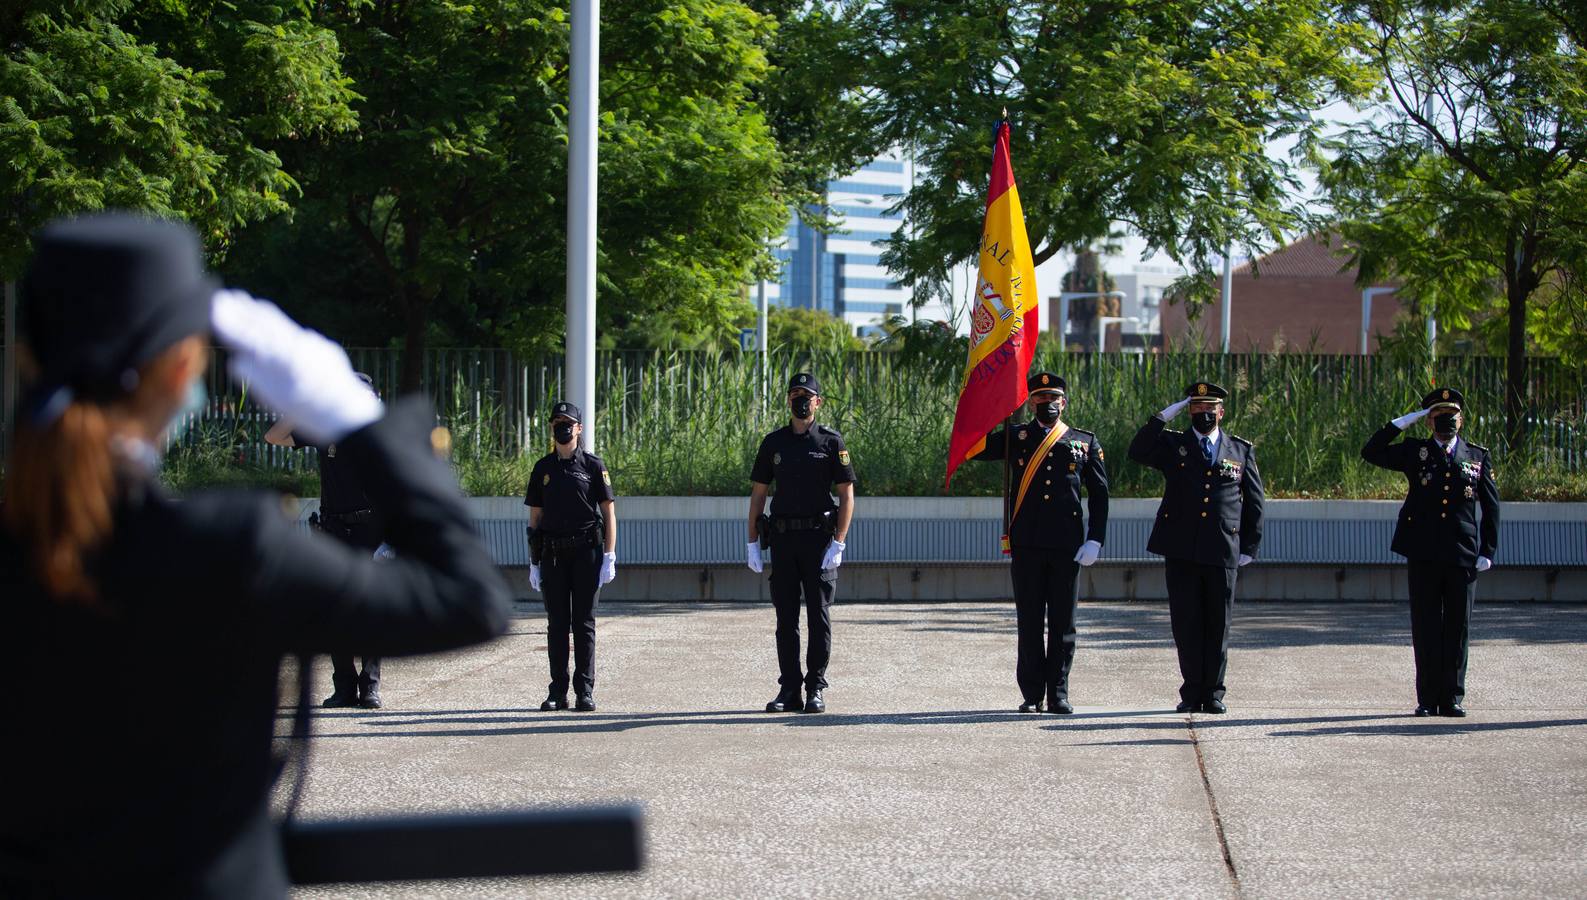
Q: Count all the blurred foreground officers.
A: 1